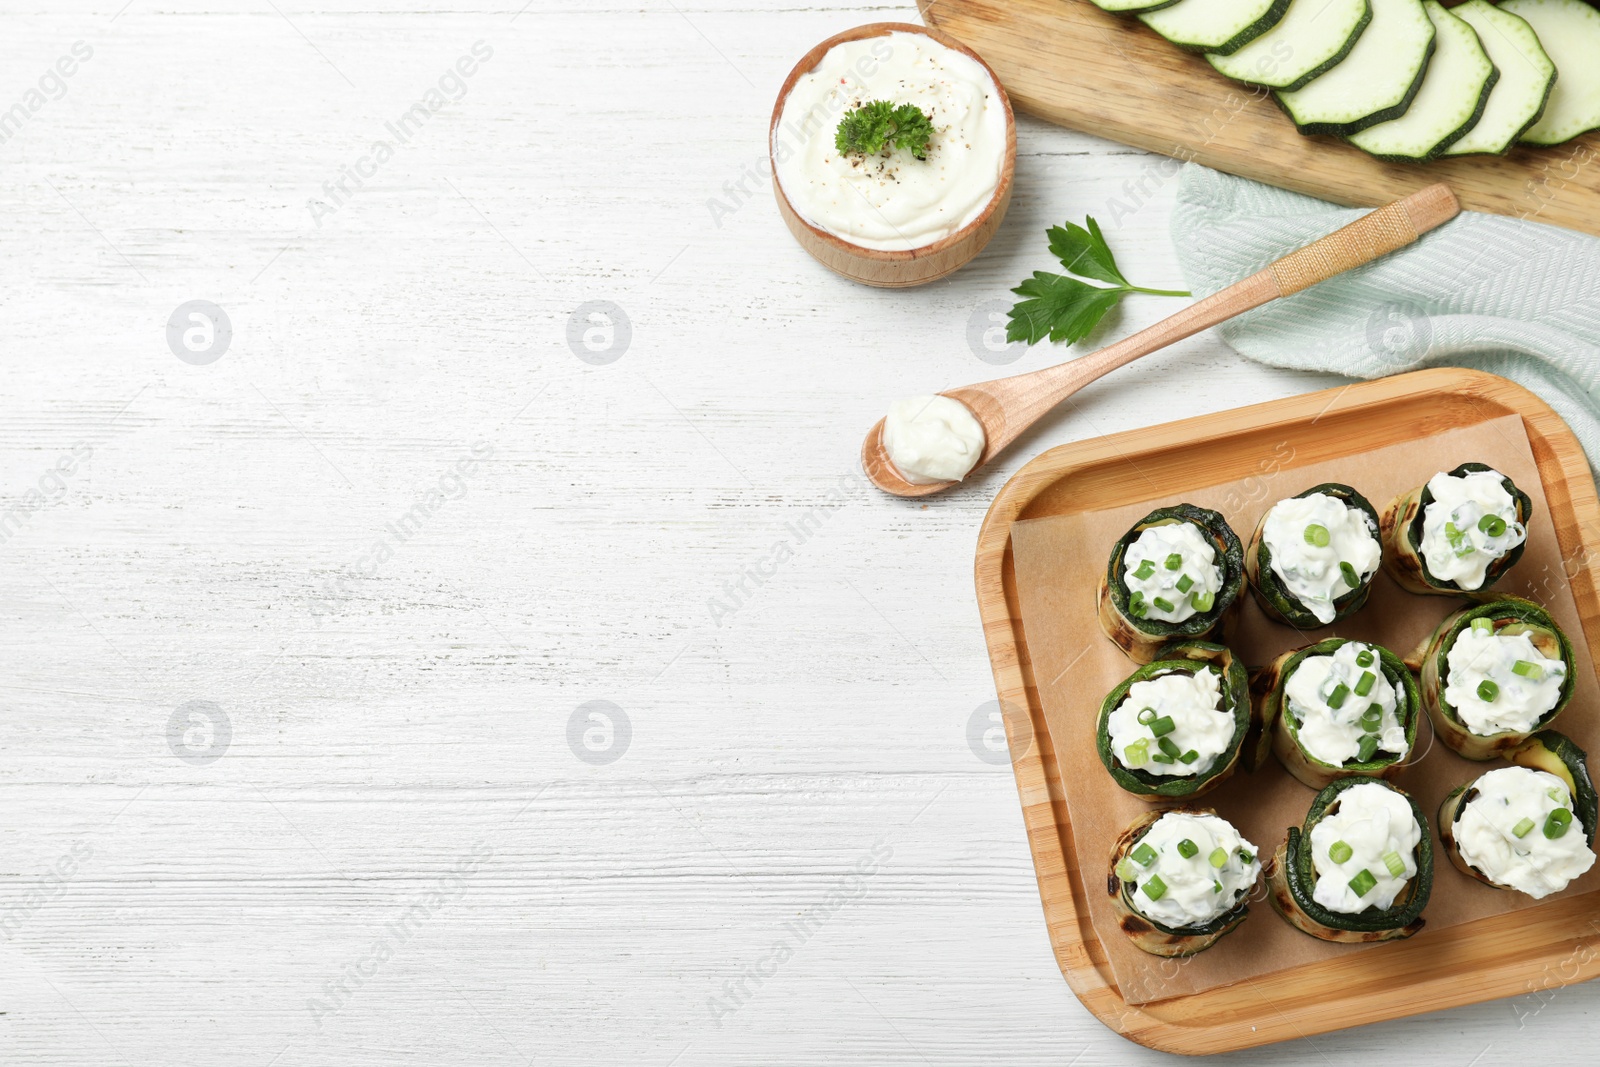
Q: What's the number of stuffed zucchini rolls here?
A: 9